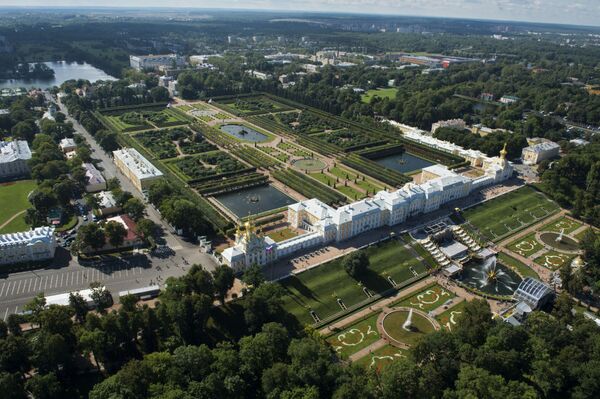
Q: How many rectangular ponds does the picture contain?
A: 2